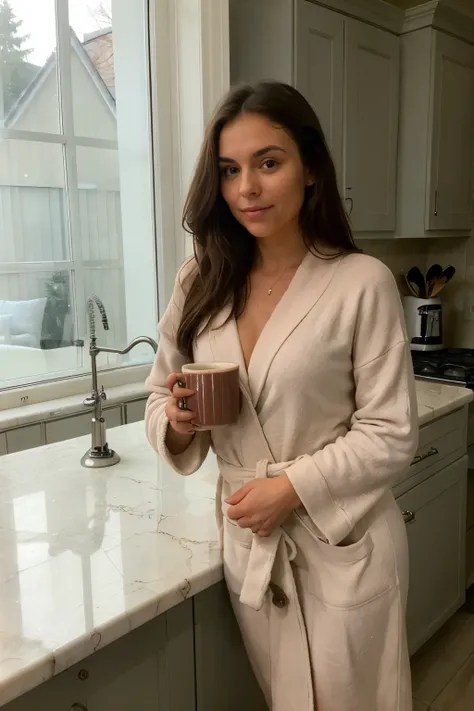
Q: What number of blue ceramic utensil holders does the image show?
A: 0